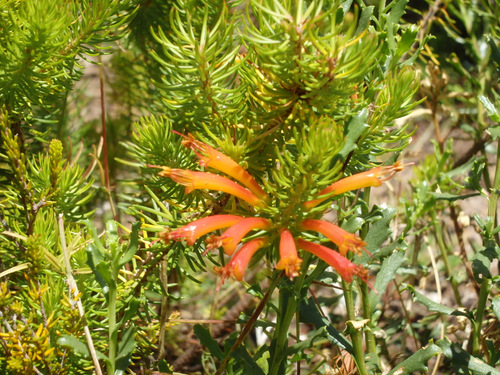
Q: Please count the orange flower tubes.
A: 9